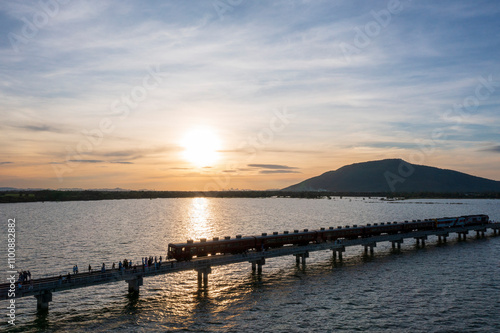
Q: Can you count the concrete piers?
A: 13